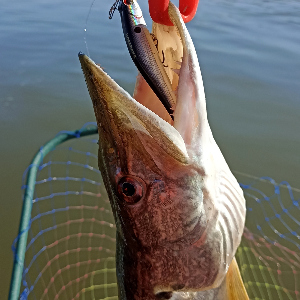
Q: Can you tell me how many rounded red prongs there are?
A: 2